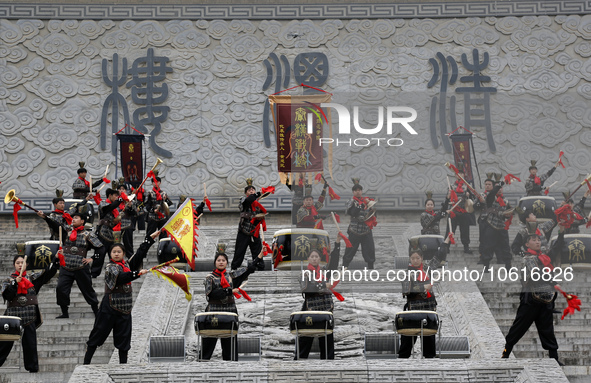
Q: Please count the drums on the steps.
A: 11